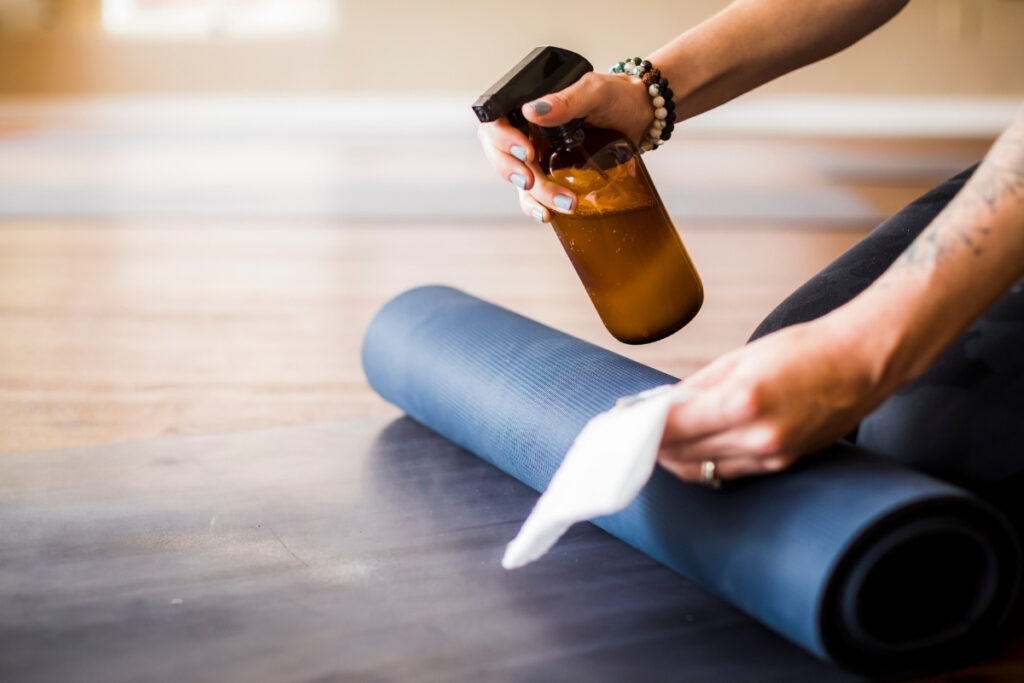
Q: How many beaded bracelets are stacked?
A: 2